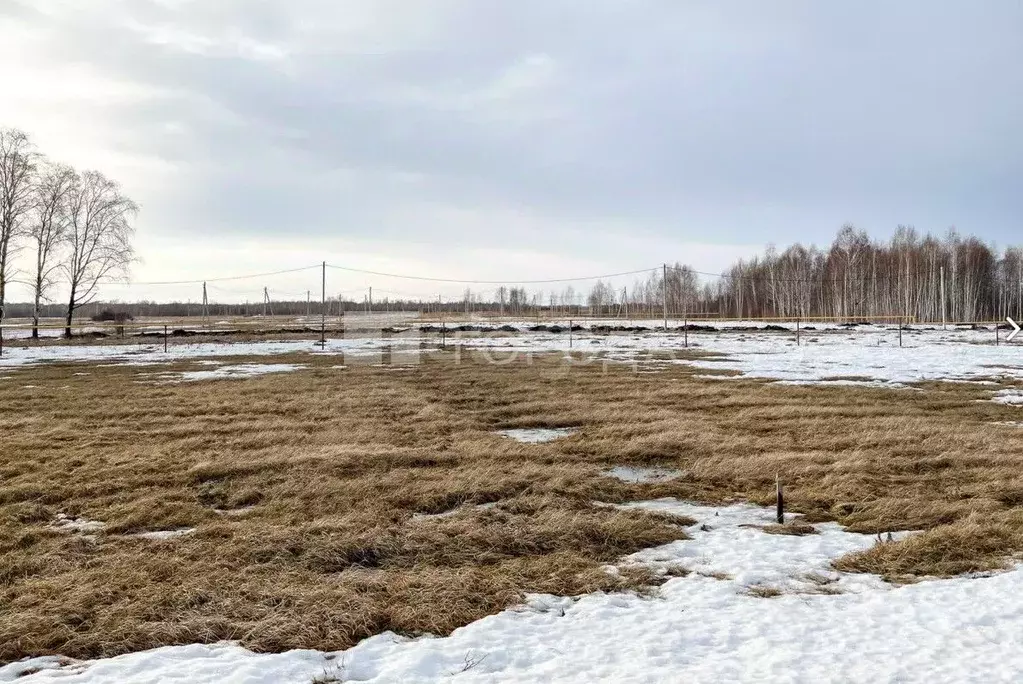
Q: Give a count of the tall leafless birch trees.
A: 3